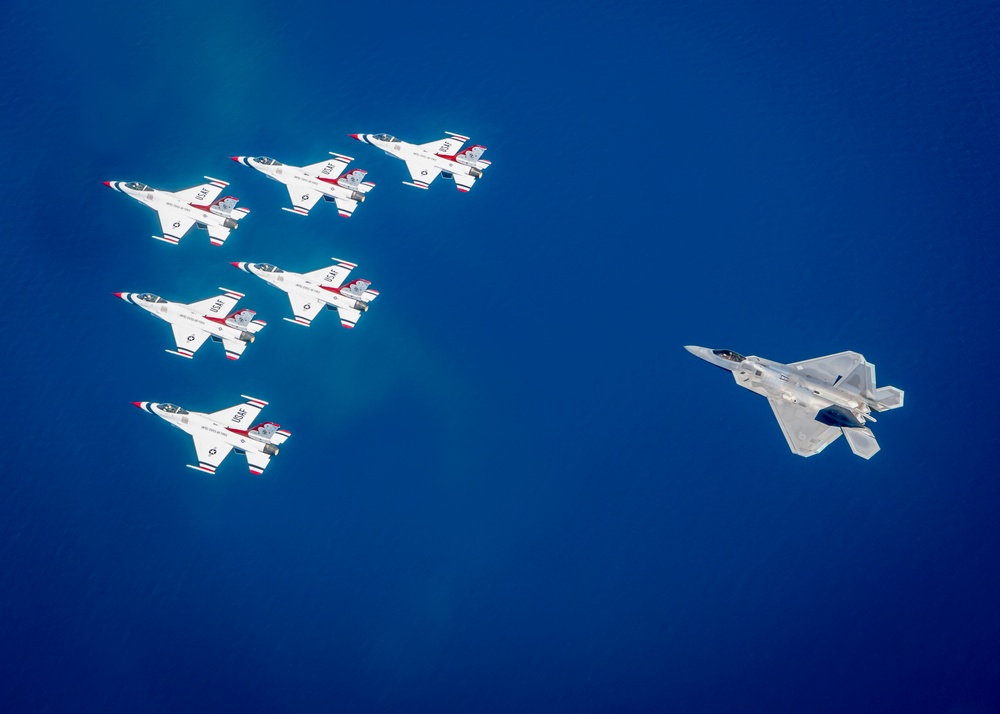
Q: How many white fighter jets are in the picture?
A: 6